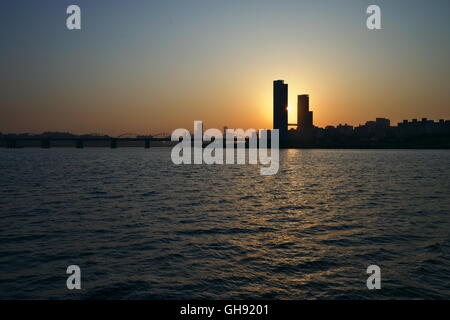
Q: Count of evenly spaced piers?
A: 5